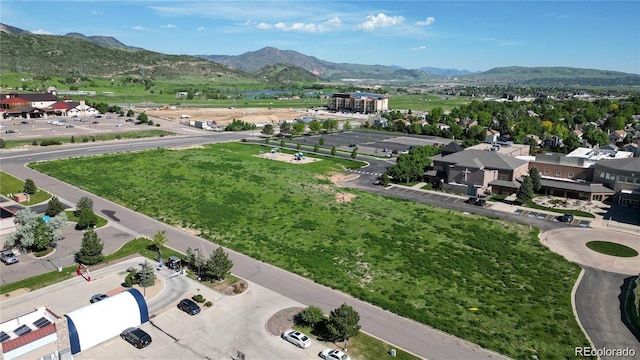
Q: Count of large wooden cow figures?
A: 0